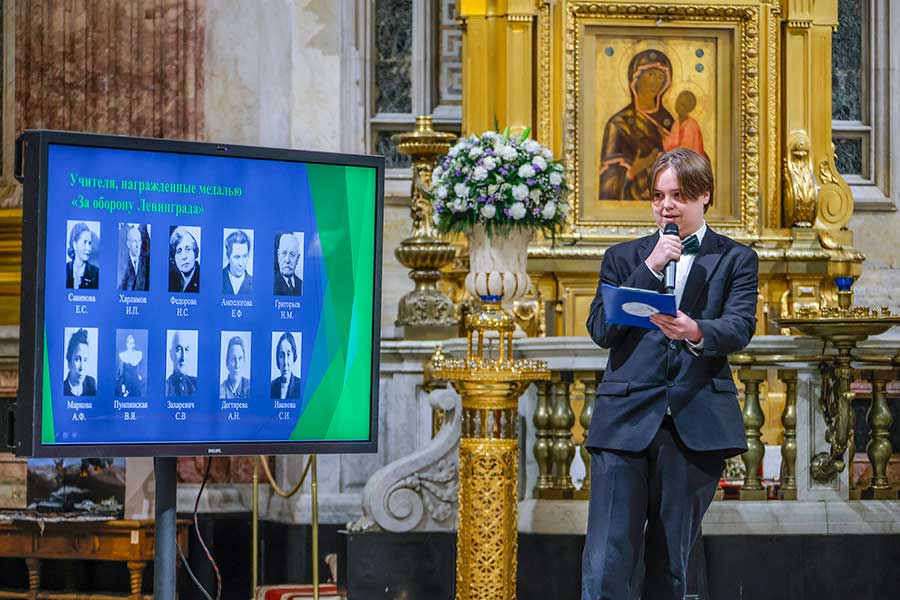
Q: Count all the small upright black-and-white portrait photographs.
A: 10